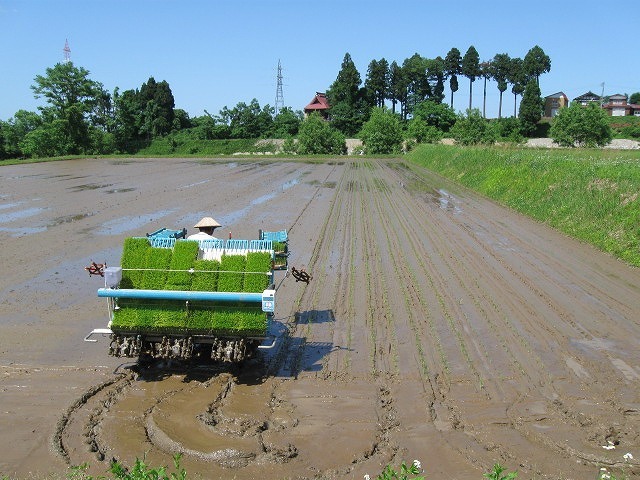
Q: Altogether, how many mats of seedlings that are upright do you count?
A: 6